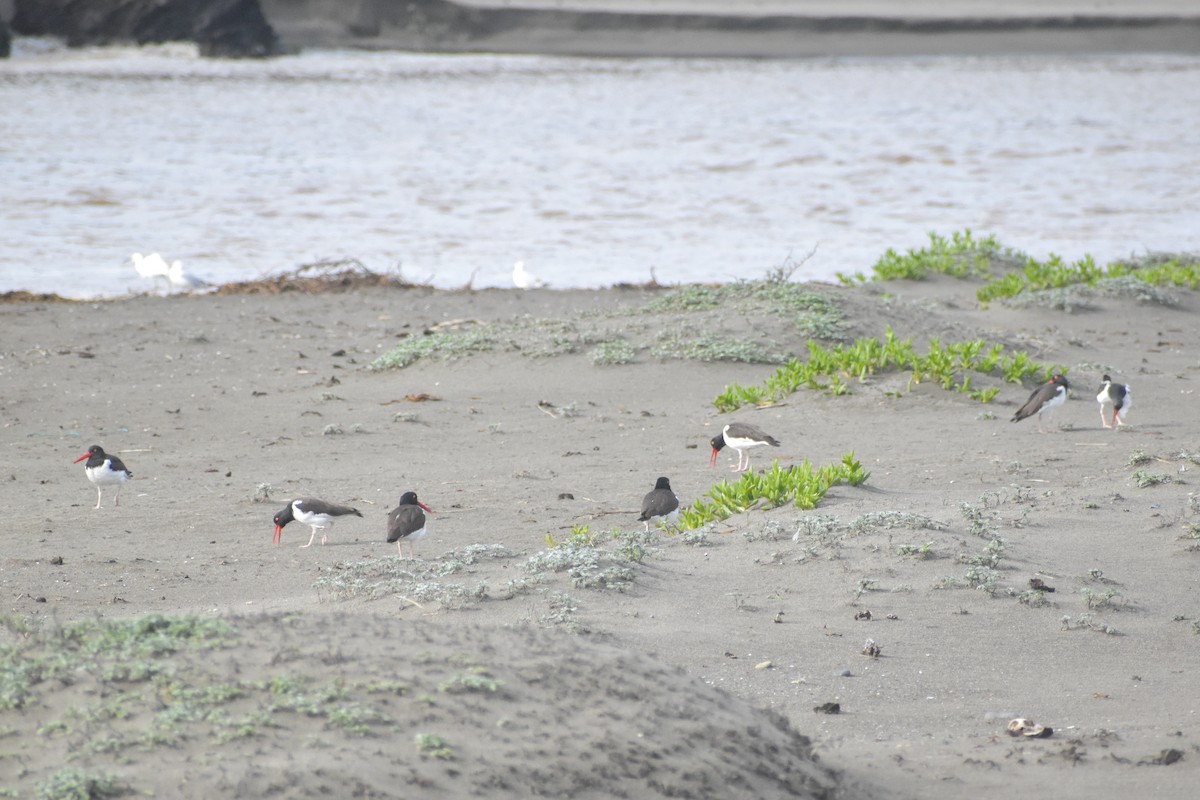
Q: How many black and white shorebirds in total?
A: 7